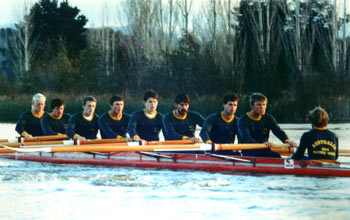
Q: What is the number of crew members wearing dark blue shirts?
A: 9